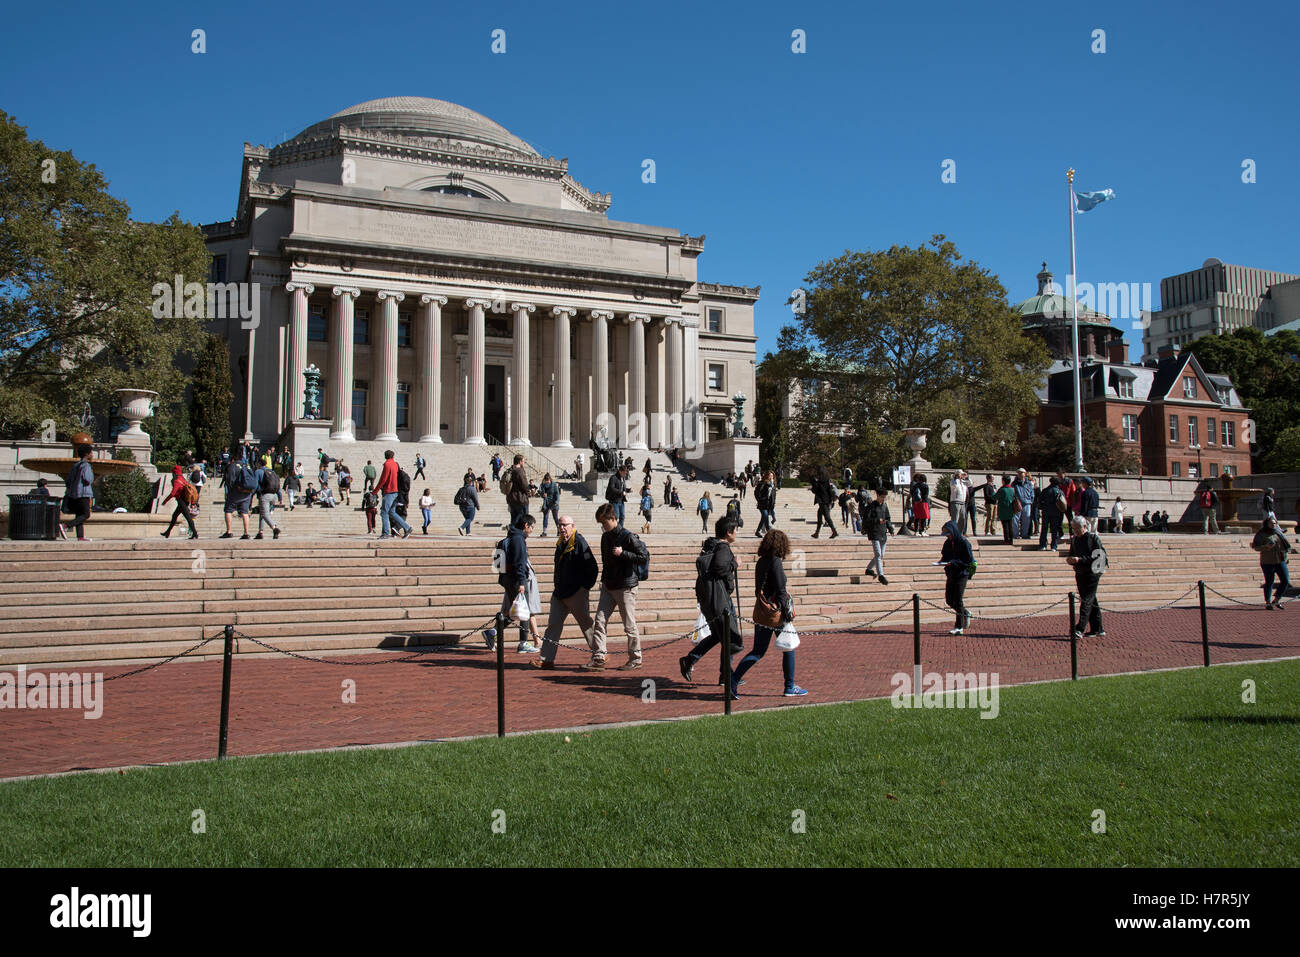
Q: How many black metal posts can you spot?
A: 6